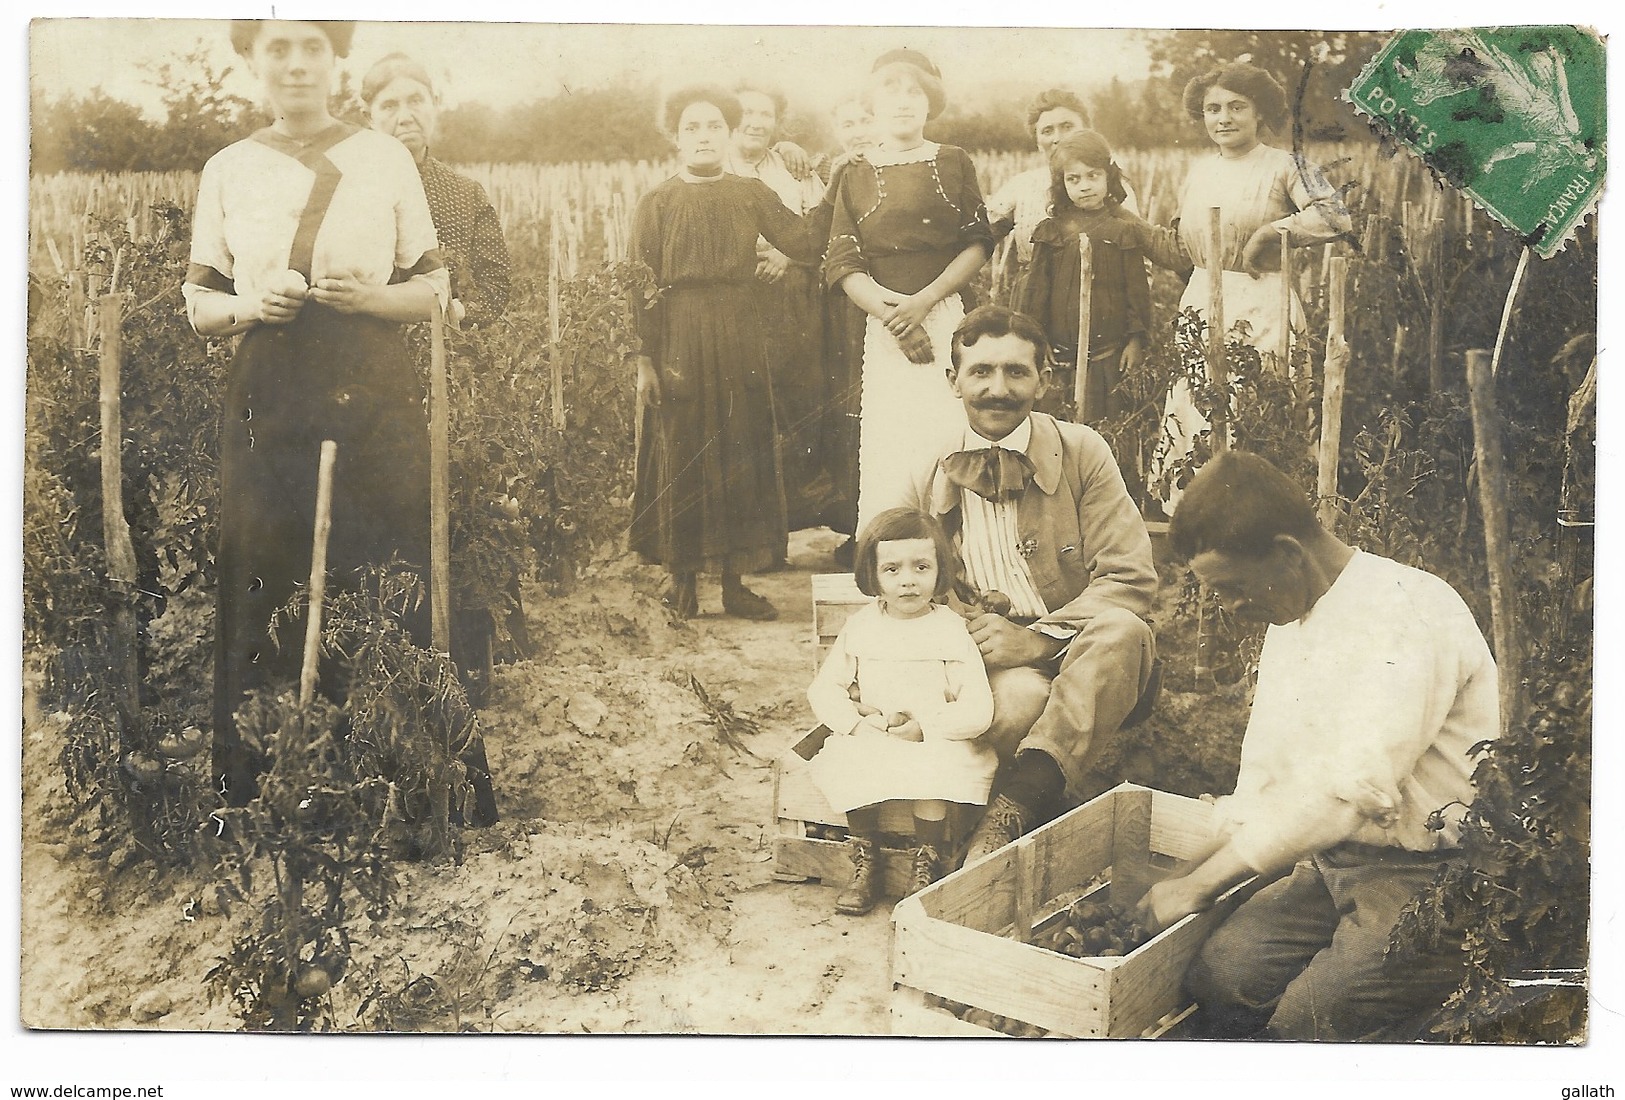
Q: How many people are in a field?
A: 12